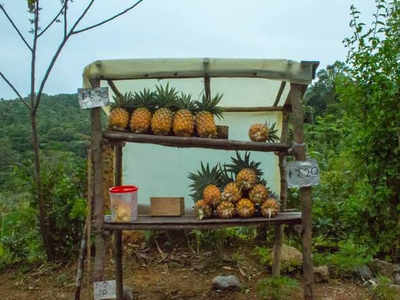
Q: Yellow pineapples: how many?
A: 14